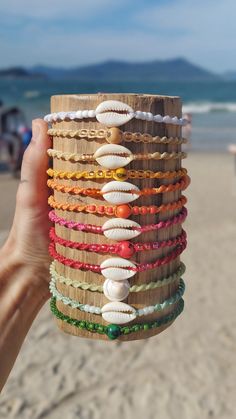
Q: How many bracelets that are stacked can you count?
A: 12